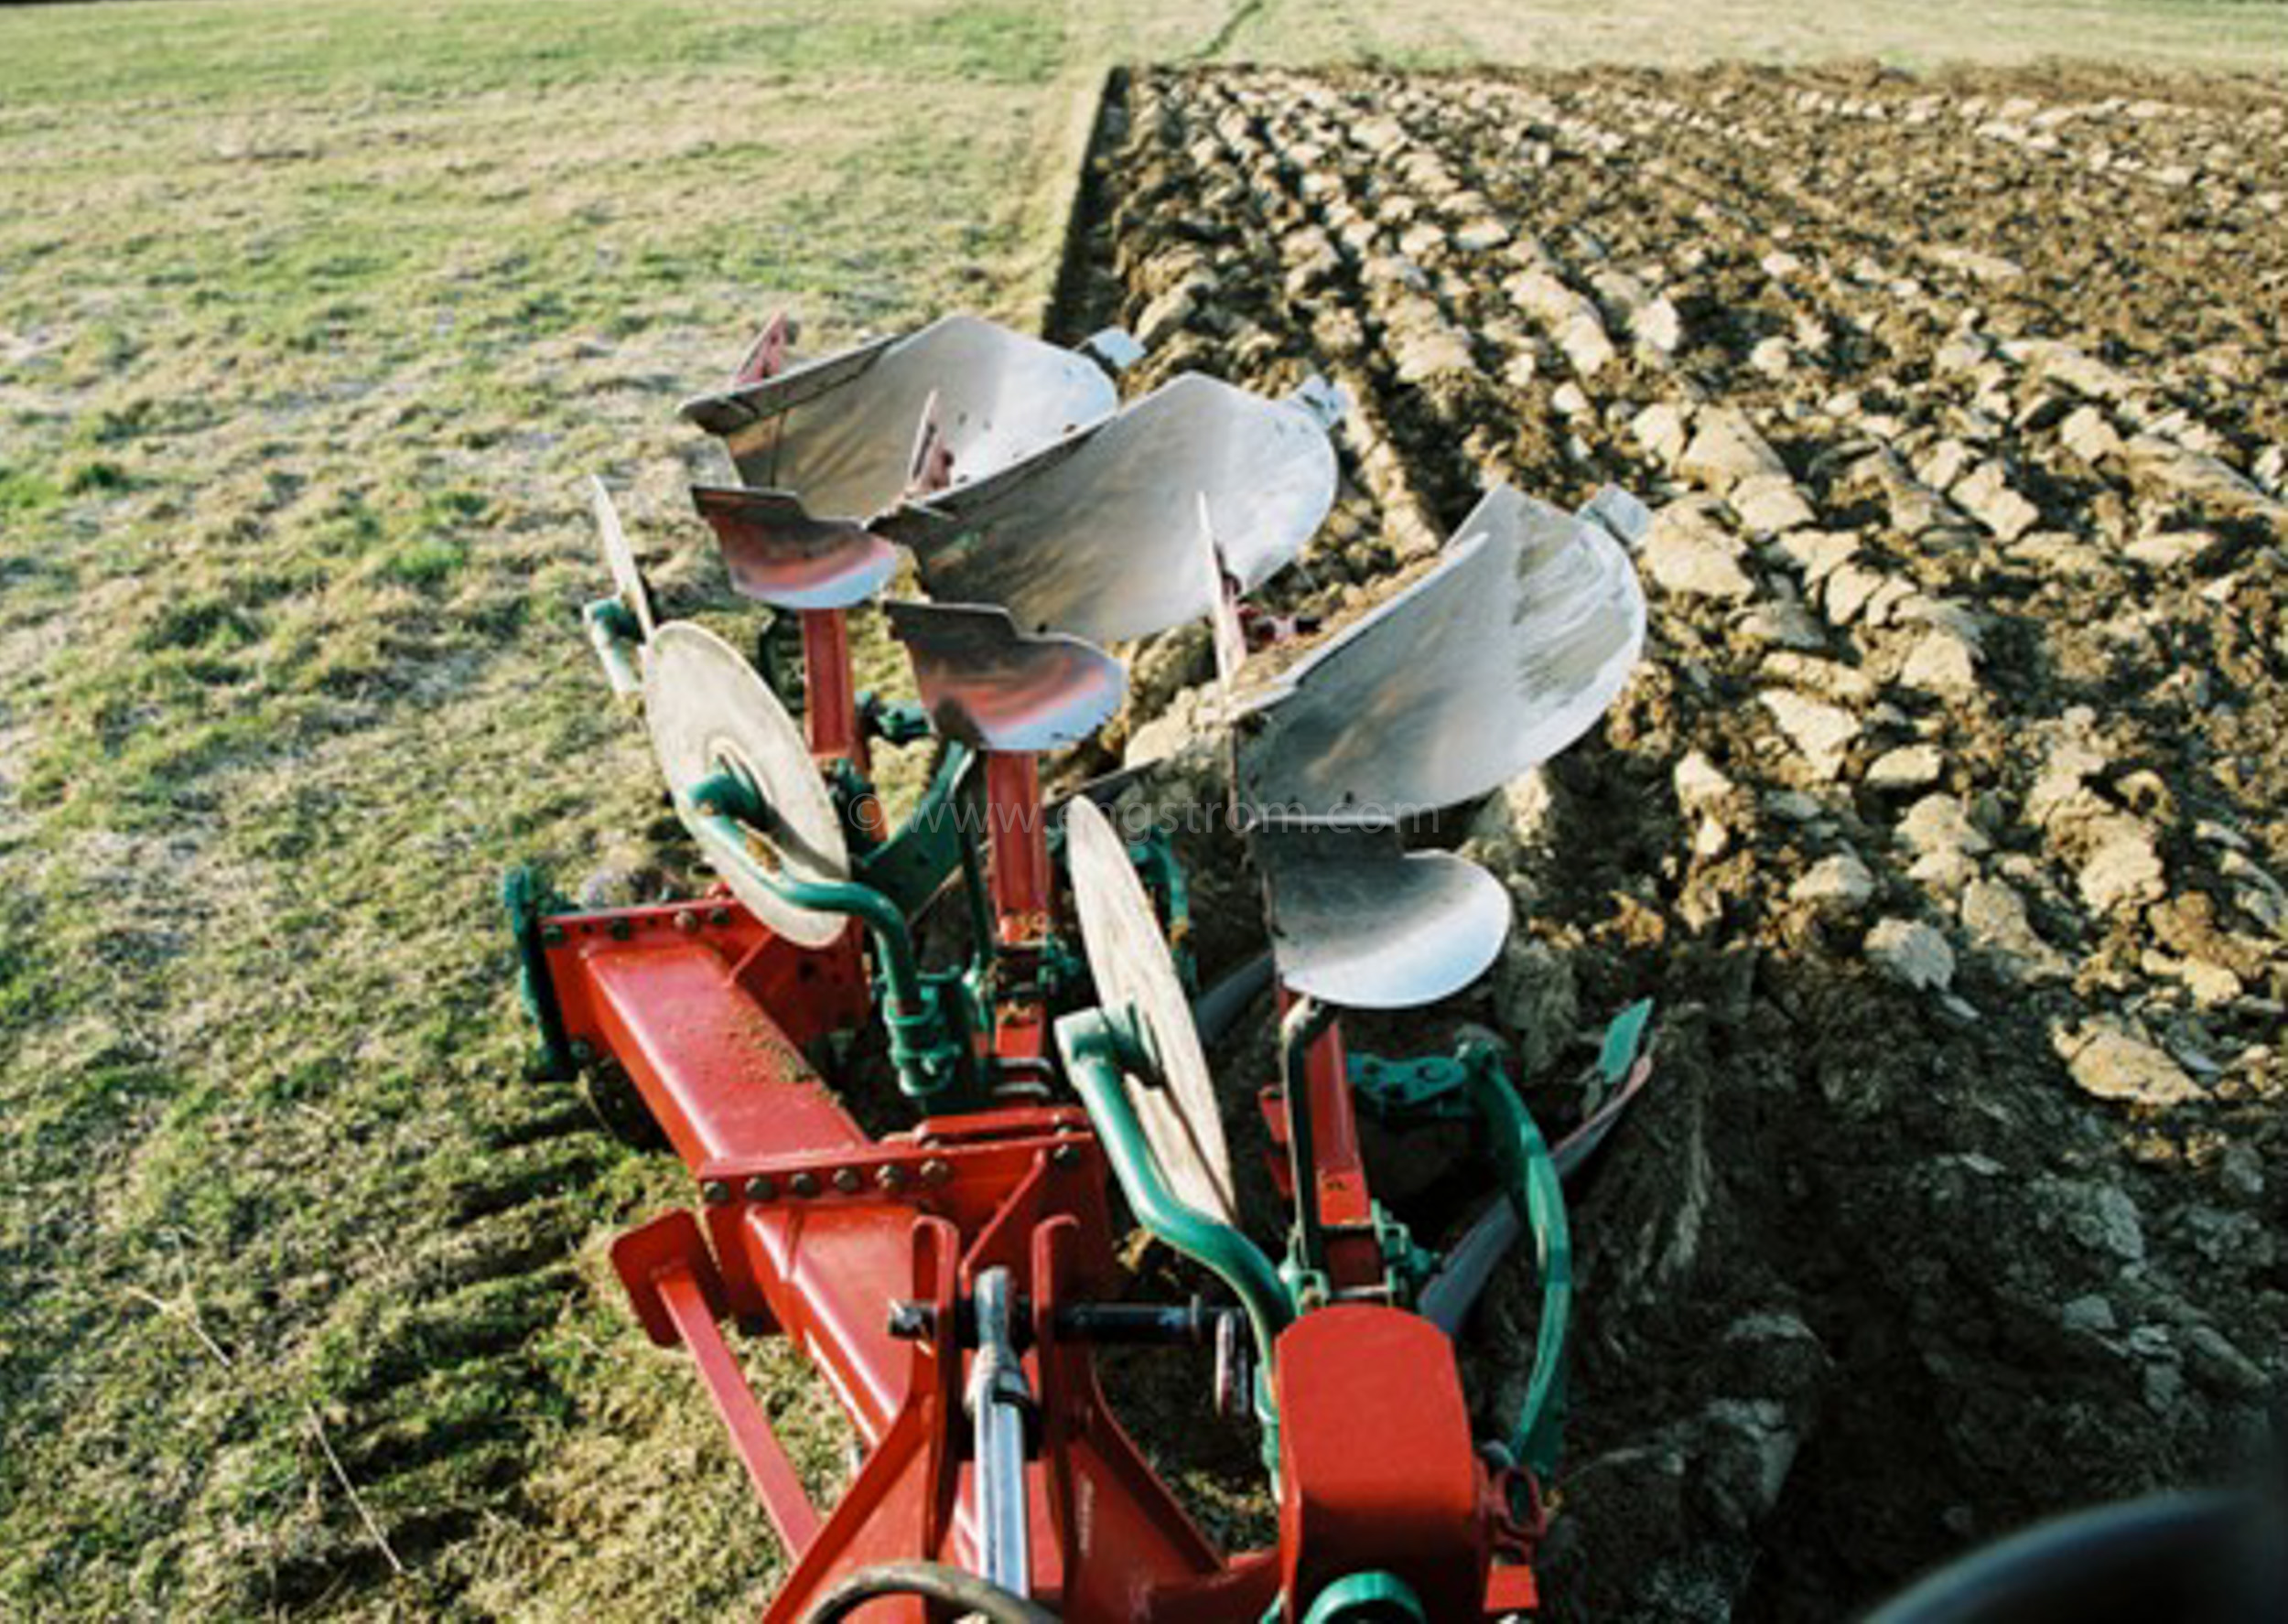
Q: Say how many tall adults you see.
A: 0